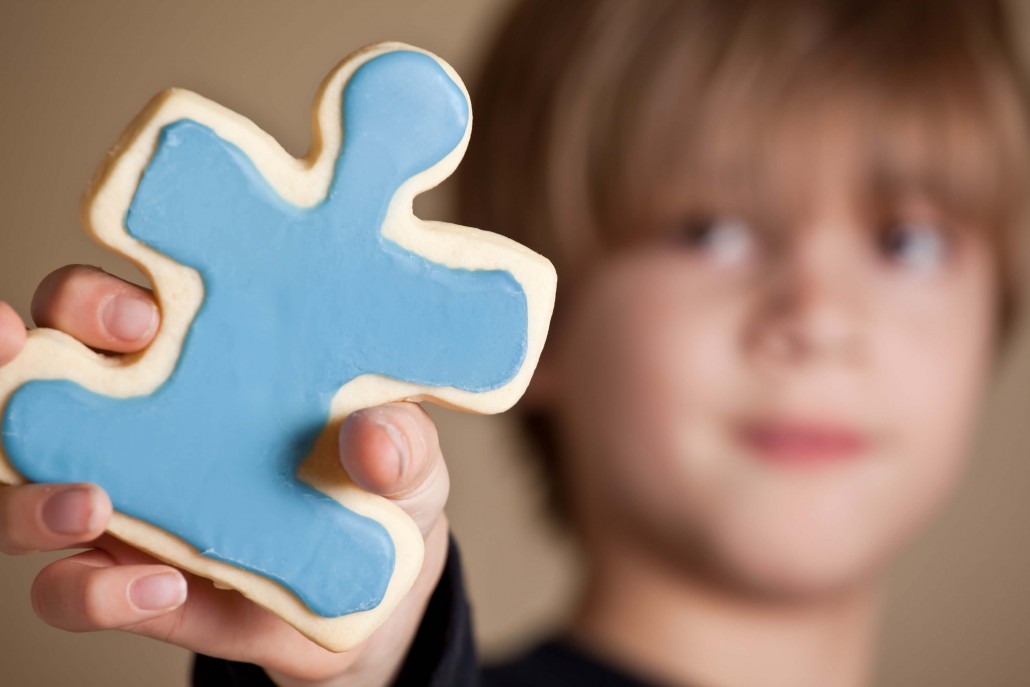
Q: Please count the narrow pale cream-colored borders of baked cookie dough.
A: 1